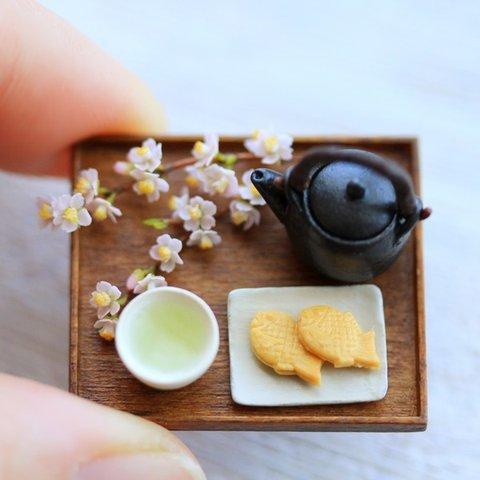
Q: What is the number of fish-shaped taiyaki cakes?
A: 2